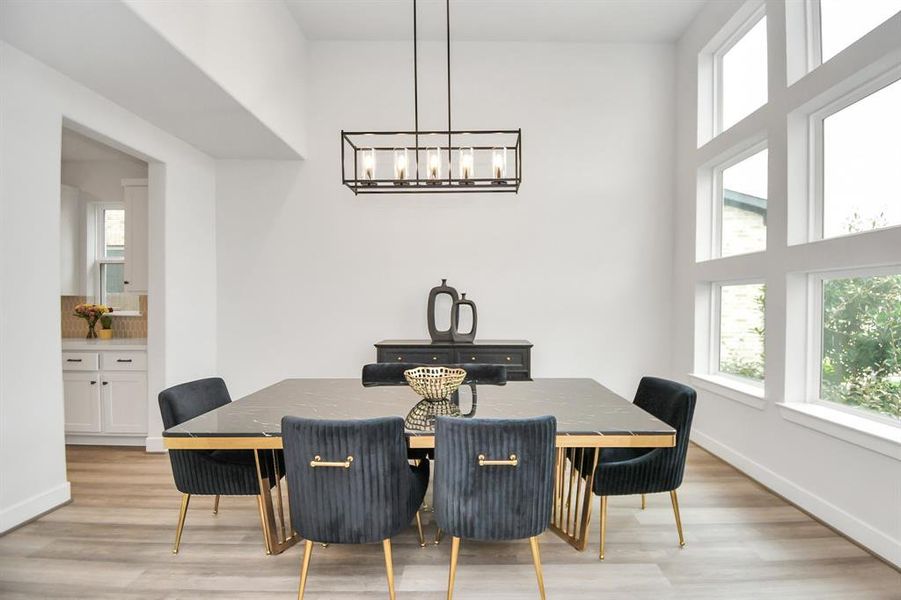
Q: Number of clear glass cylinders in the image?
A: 5